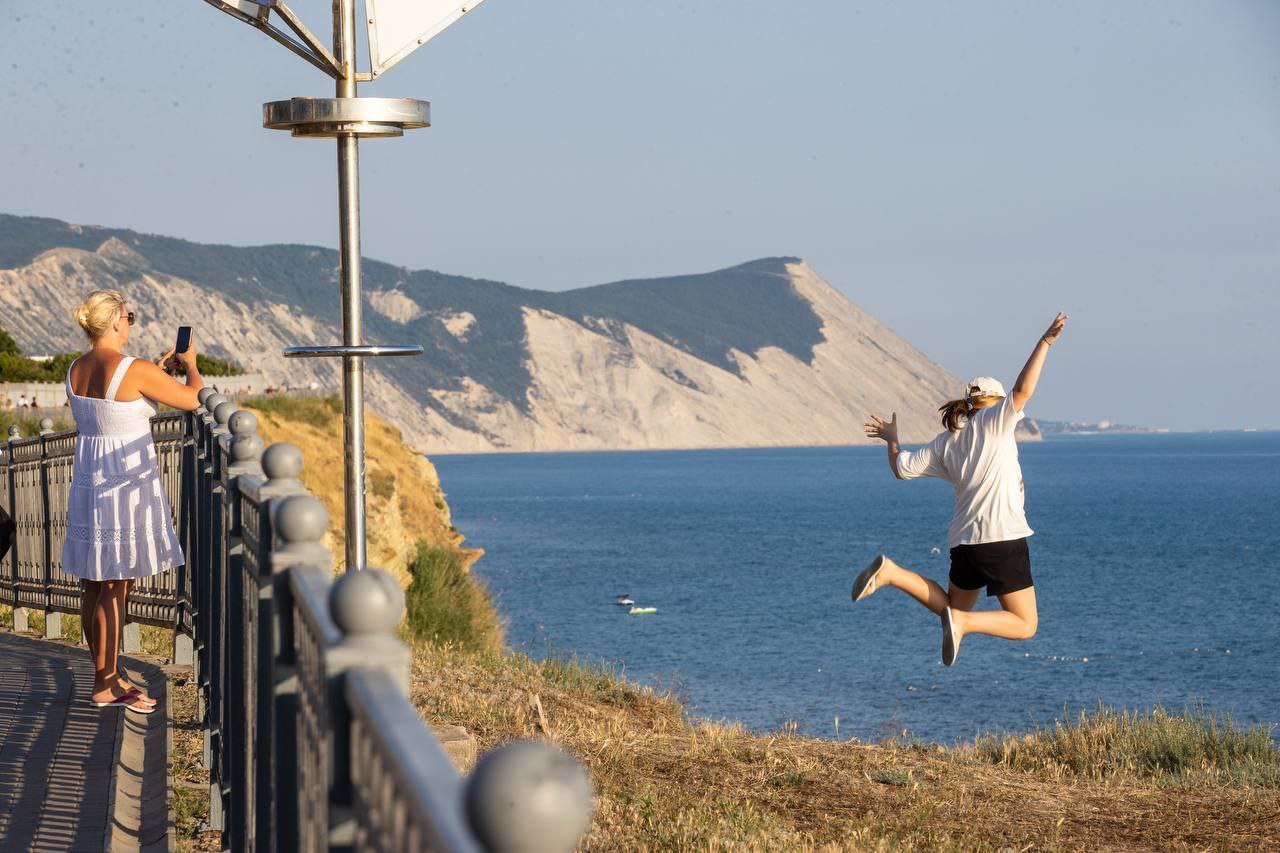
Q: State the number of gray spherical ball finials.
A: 11